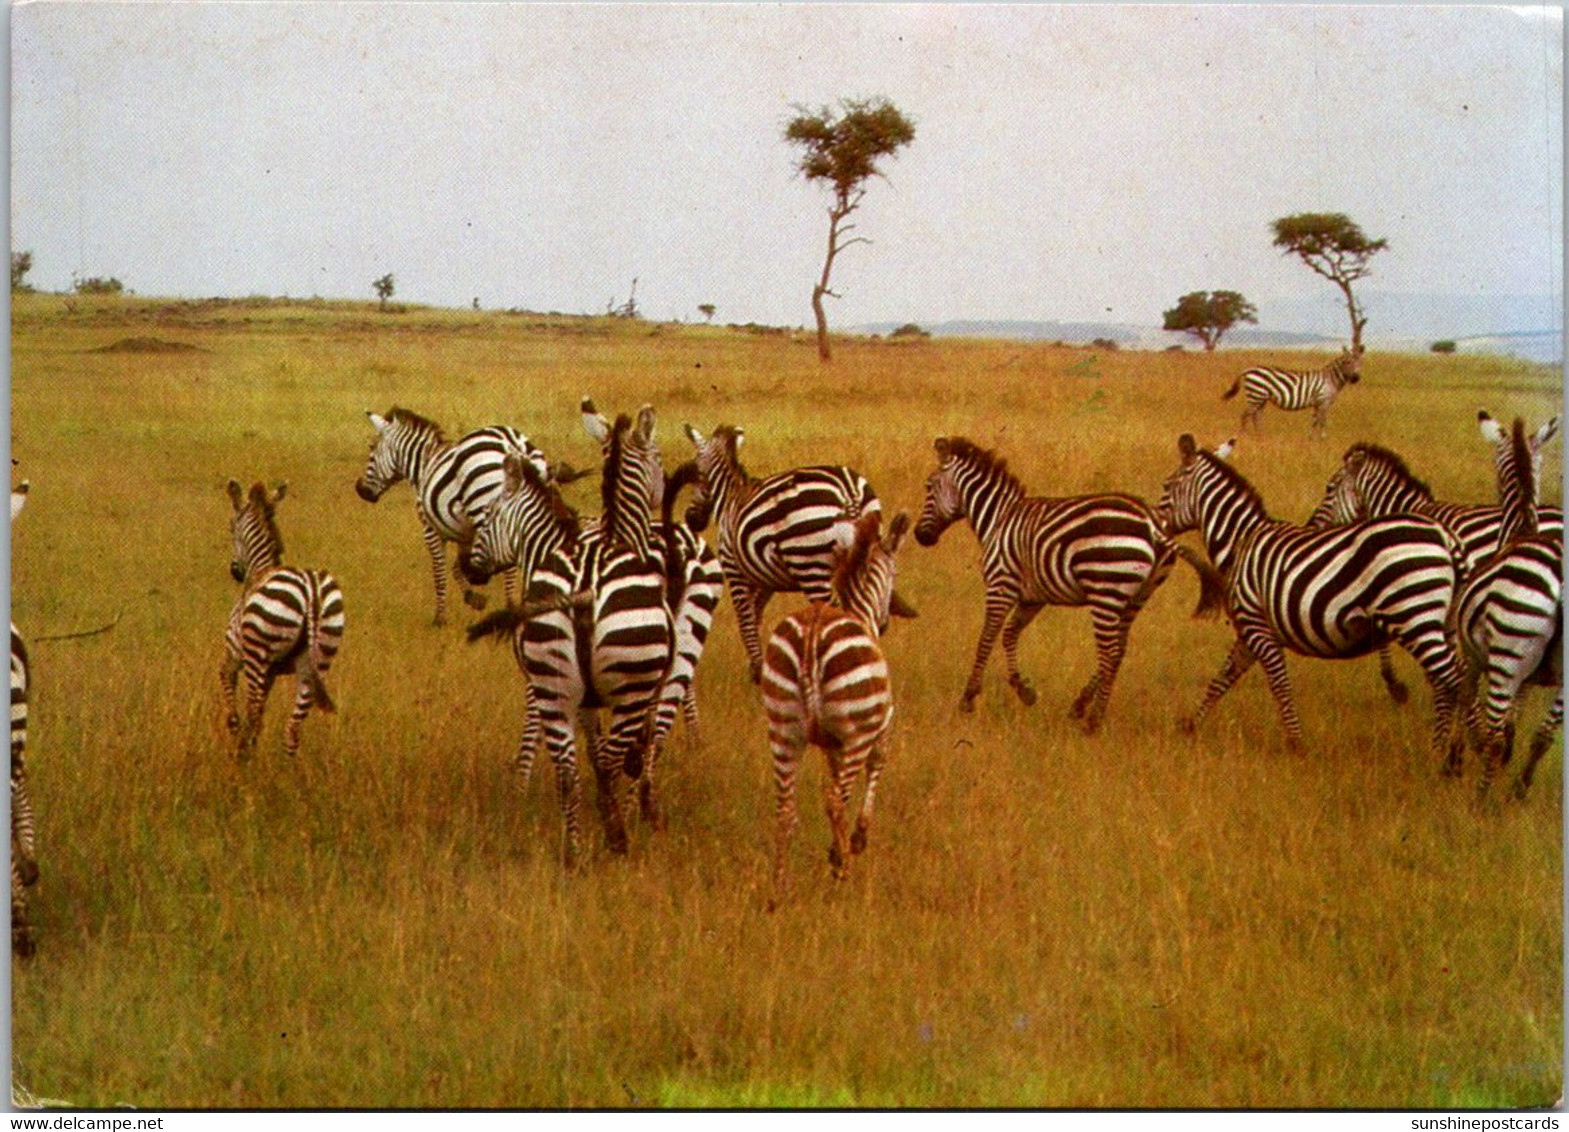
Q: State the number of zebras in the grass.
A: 12